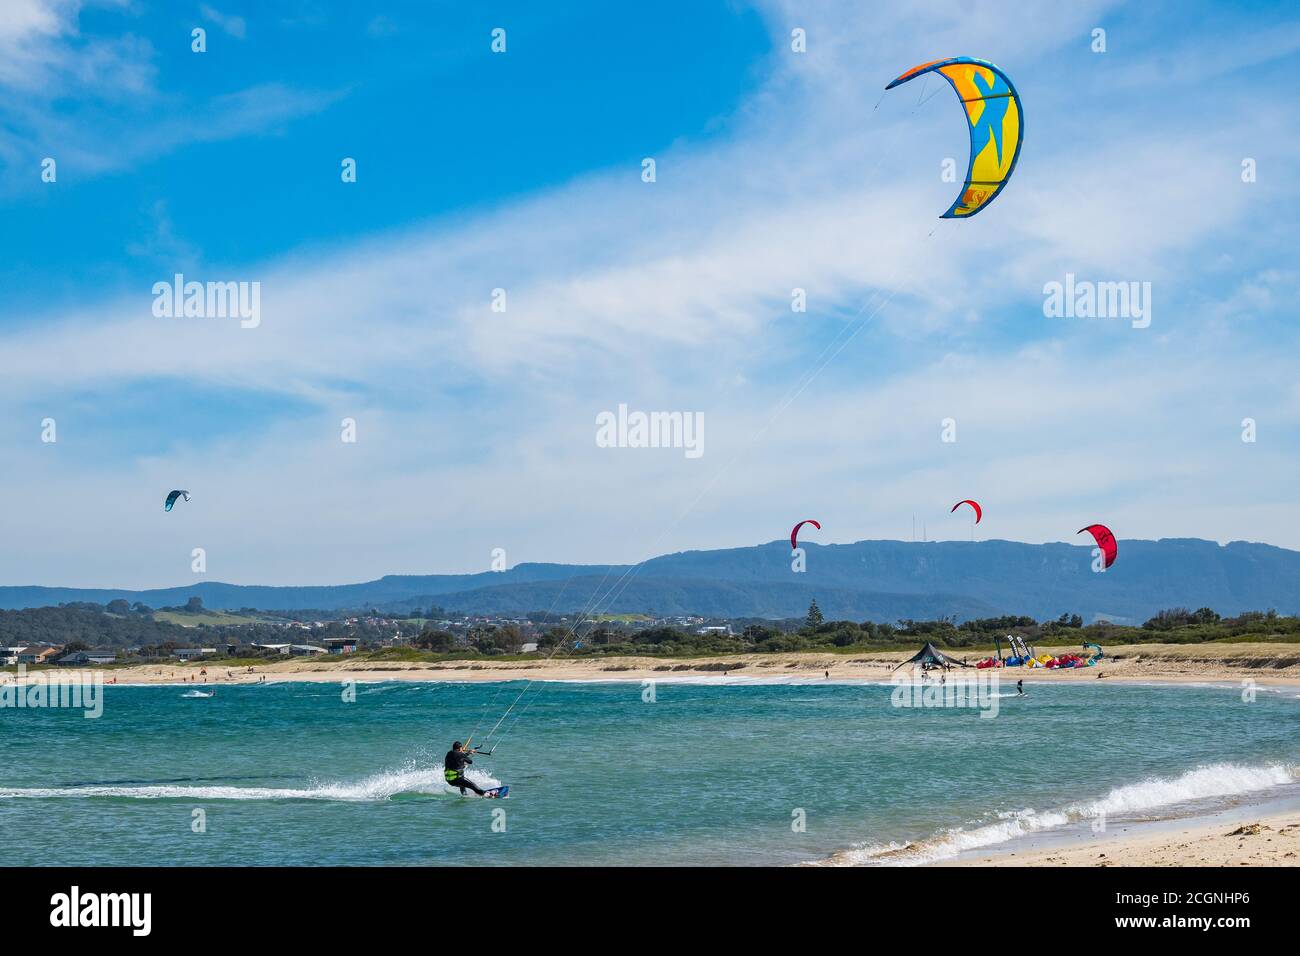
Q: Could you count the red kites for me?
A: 3